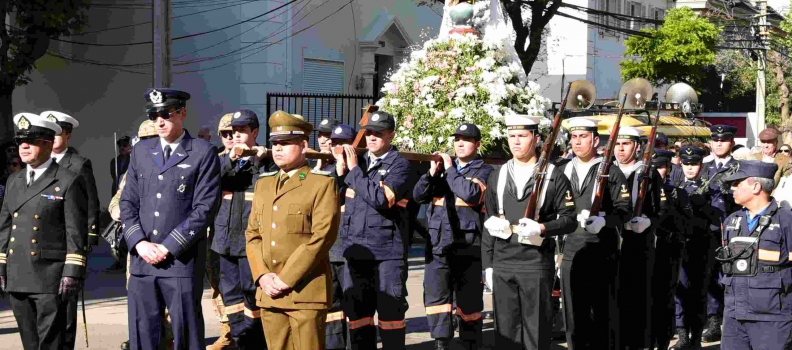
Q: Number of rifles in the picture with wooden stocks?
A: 3